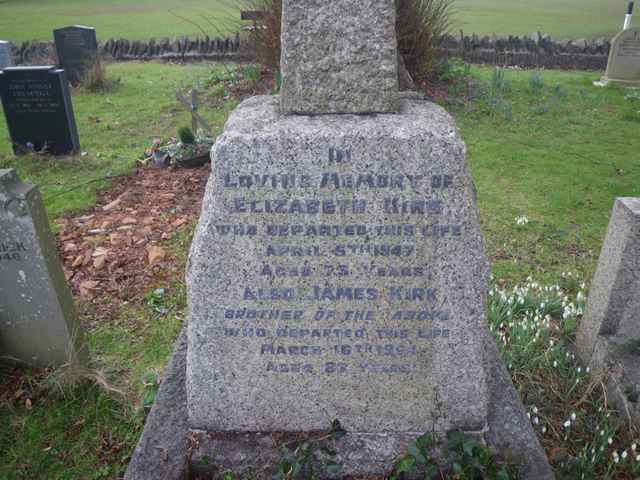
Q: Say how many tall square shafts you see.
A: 1